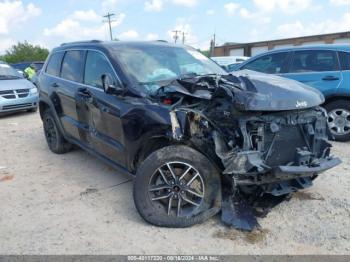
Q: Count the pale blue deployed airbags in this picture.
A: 2